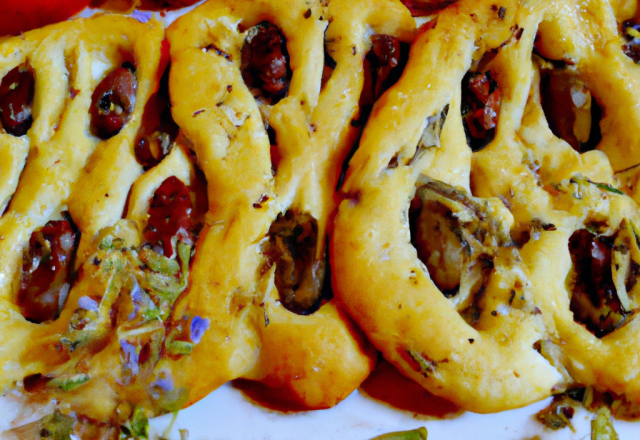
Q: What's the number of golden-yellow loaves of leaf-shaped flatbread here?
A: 3